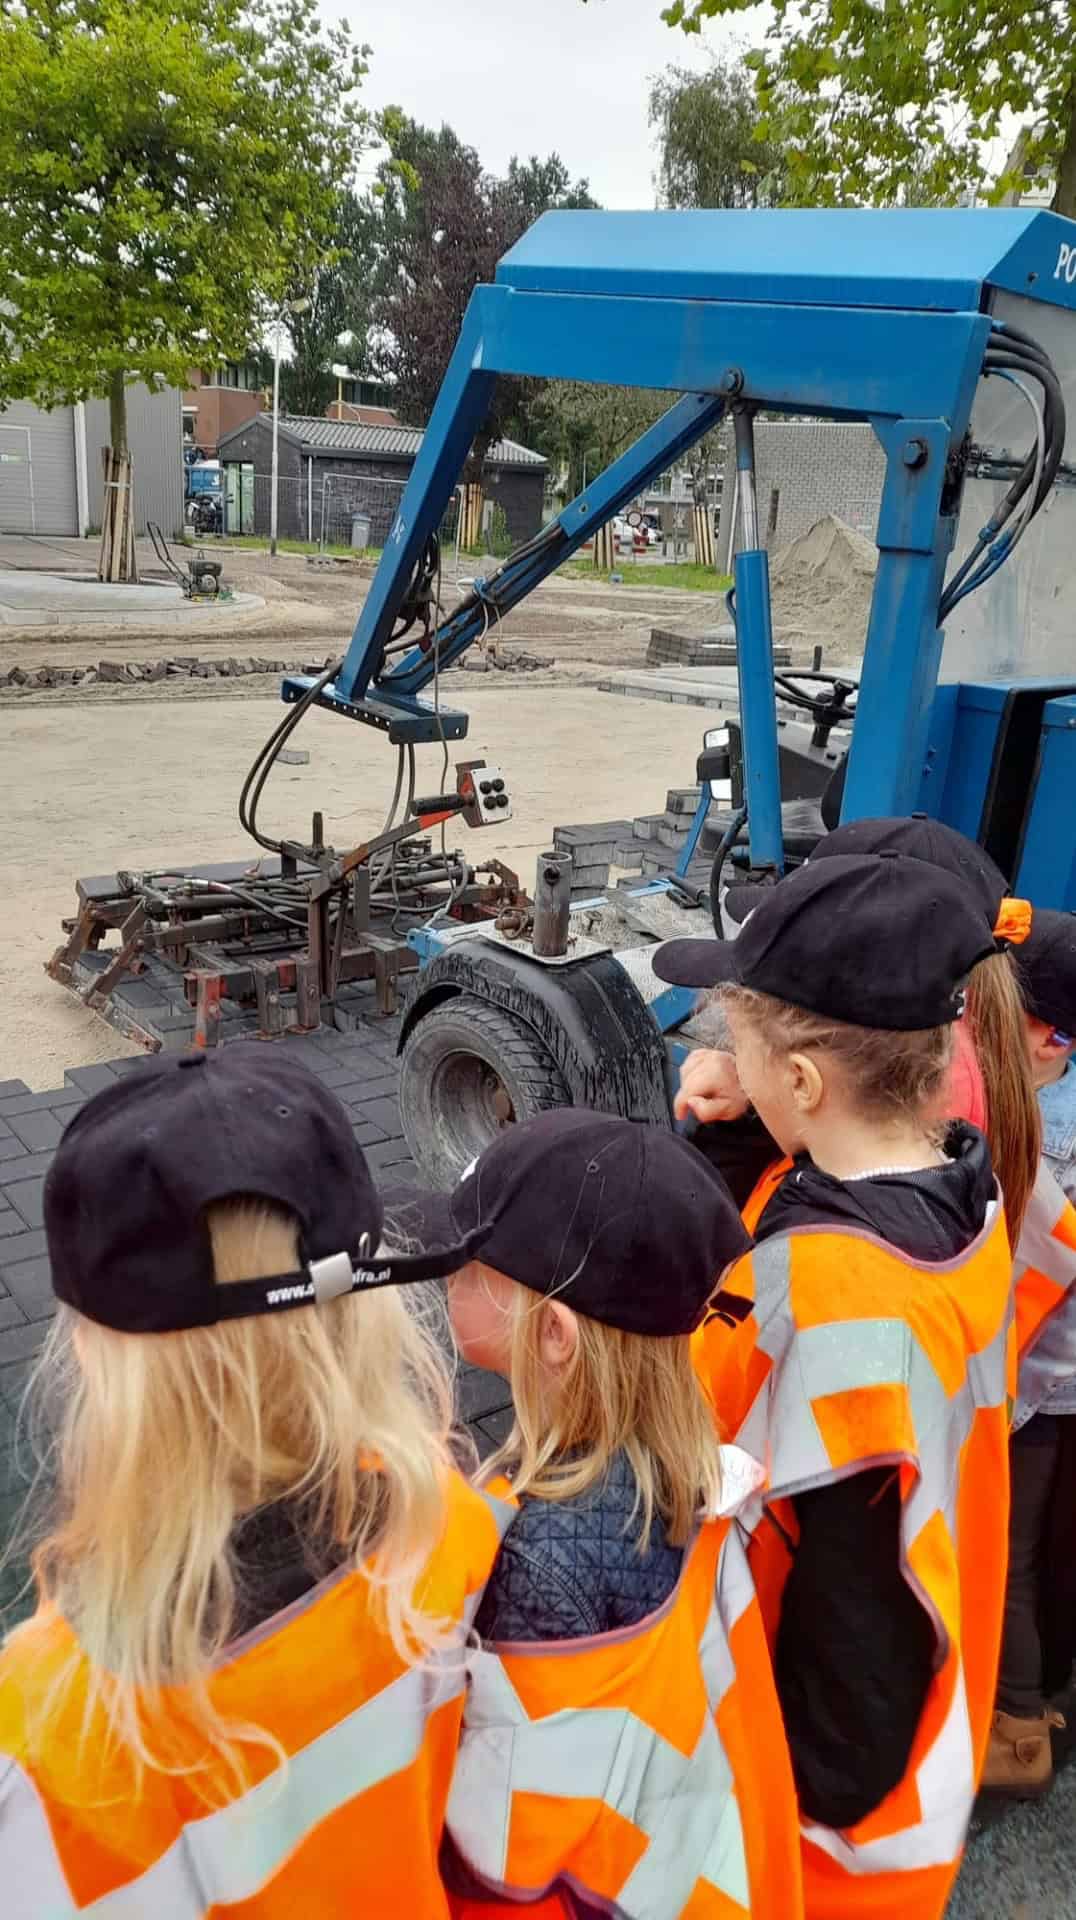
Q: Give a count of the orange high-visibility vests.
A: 4